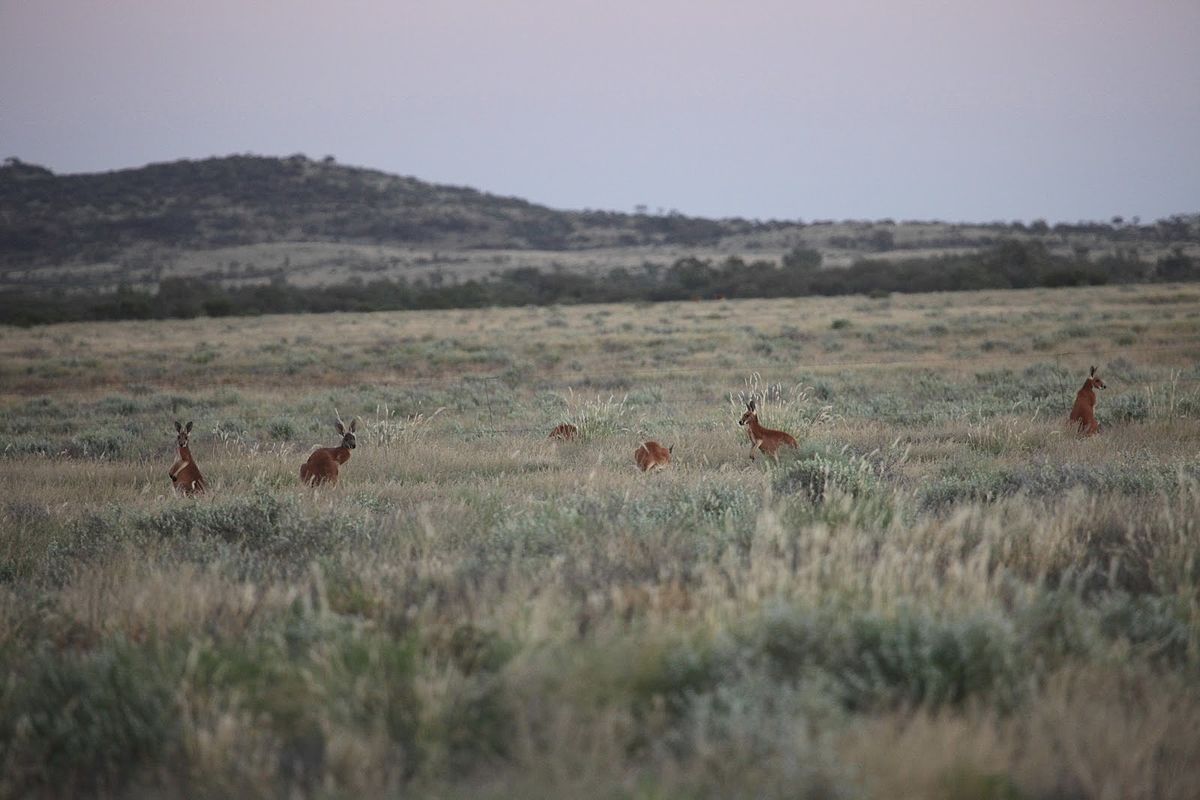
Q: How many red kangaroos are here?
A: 6